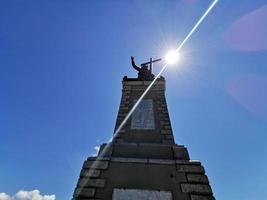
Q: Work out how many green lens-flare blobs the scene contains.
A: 0